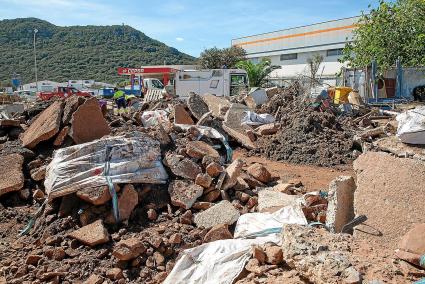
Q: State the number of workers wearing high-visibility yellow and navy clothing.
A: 1